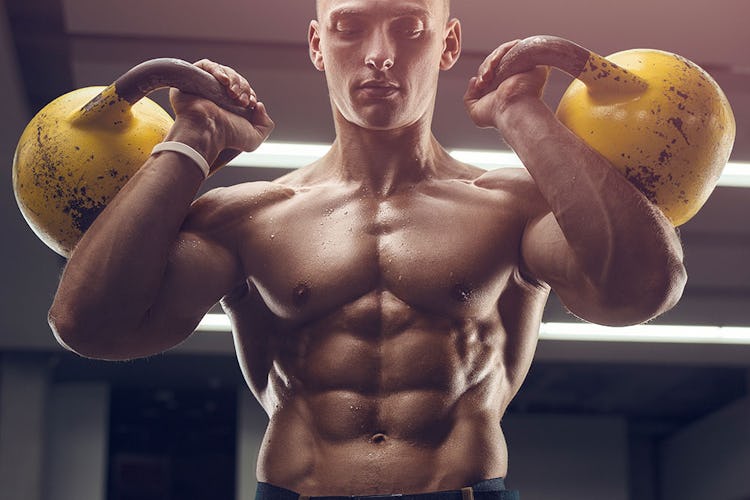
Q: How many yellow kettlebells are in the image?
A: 2